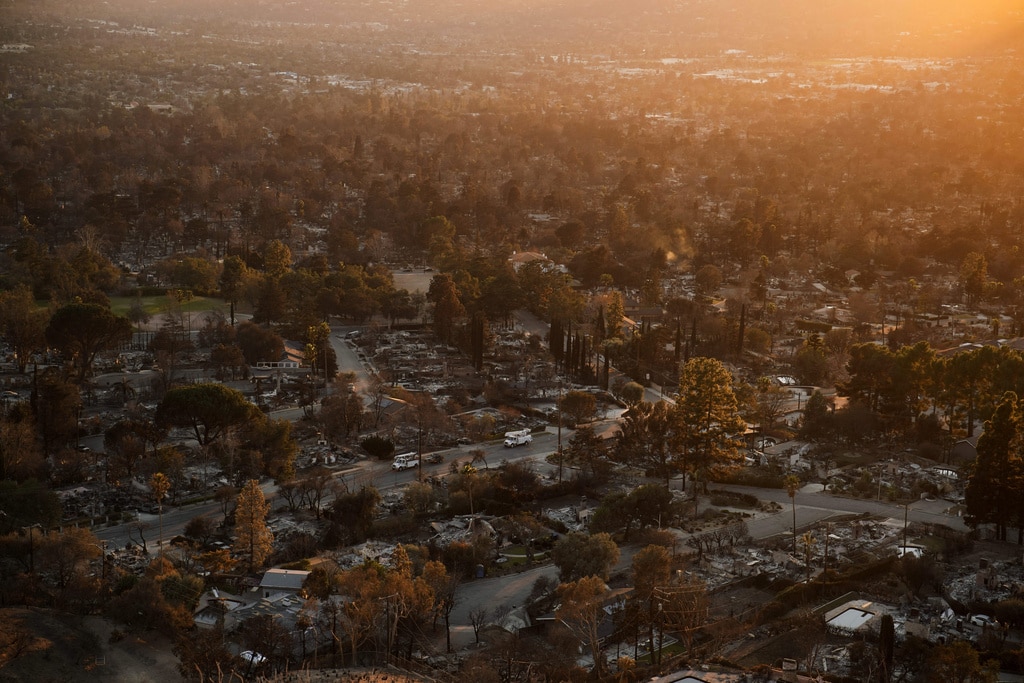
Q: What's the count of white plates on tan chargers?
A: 0